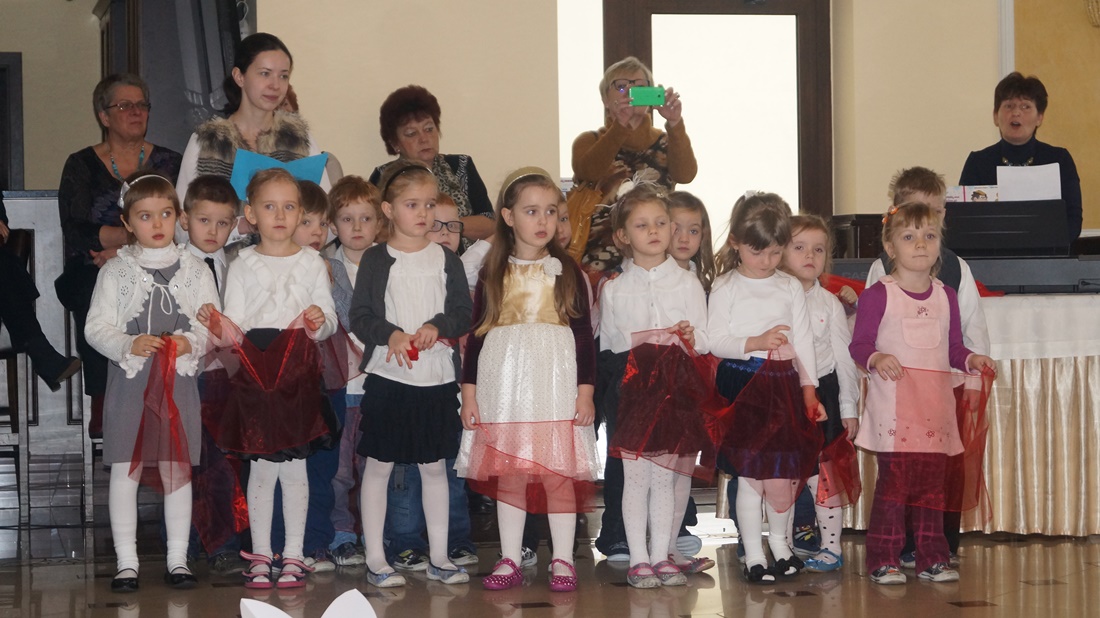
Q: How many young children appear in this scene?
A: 15